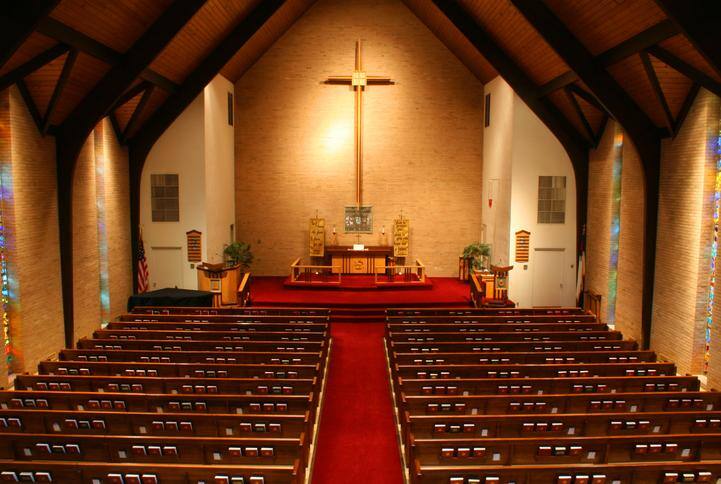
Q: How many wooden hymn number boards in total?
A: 2